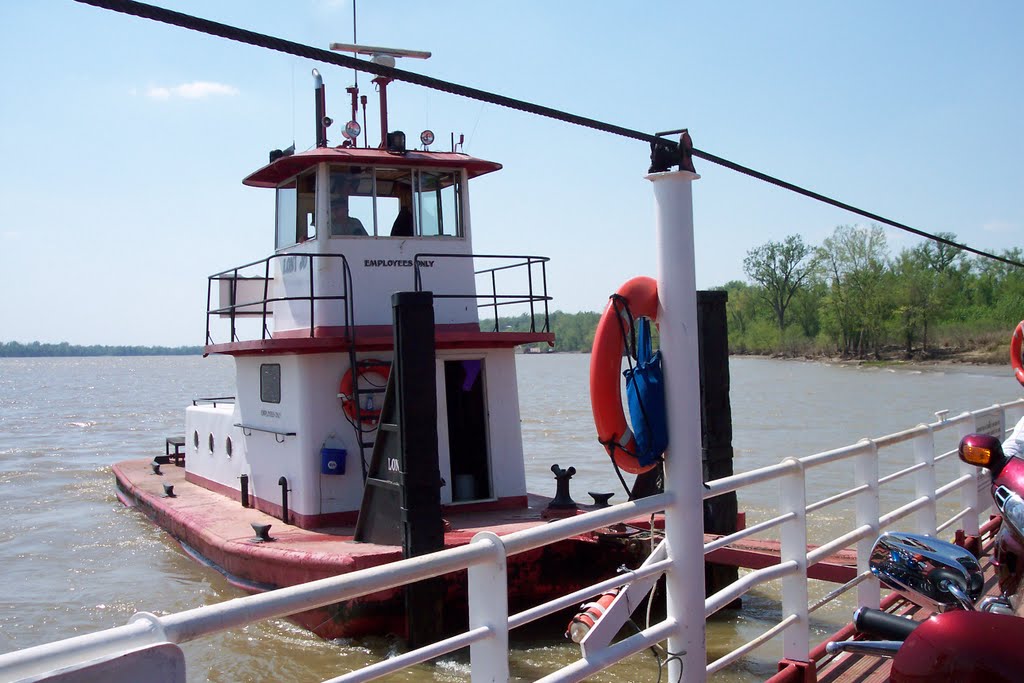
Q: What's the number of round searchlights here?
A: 2